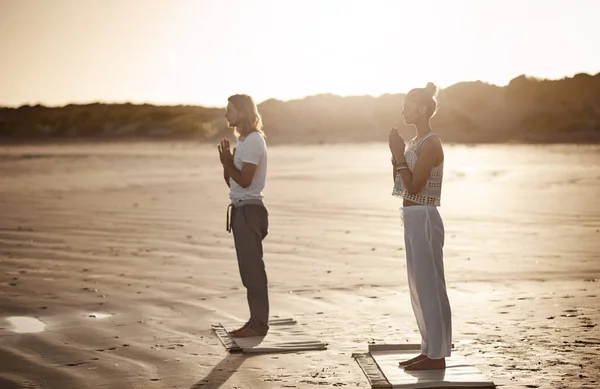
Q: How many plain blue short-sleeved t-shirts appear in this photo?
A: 0